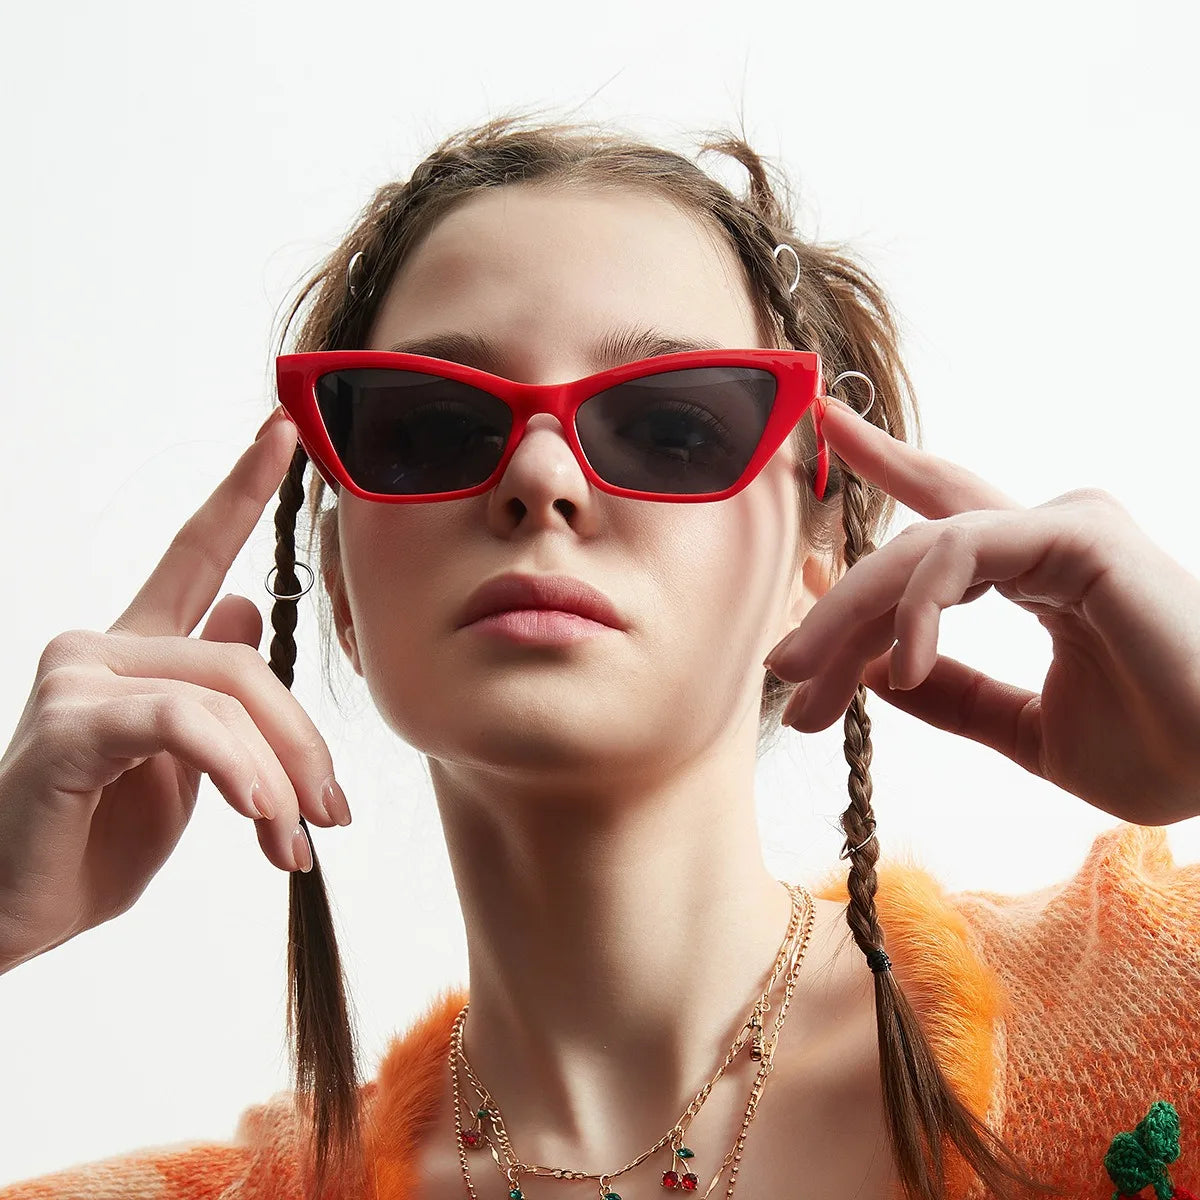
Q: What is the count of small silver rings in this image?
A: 5